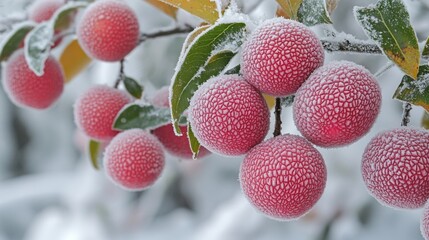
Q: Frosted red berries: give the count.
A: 12